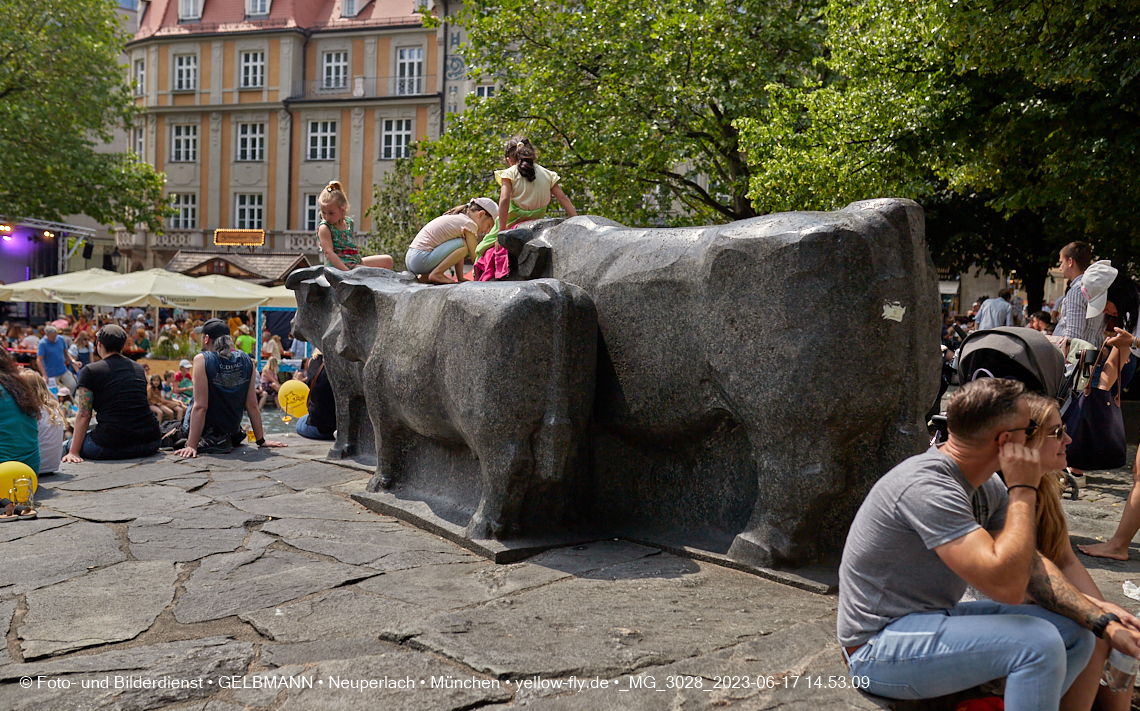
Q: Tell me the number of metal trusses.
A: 2